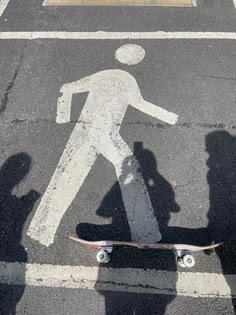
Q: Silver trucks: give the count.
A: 2